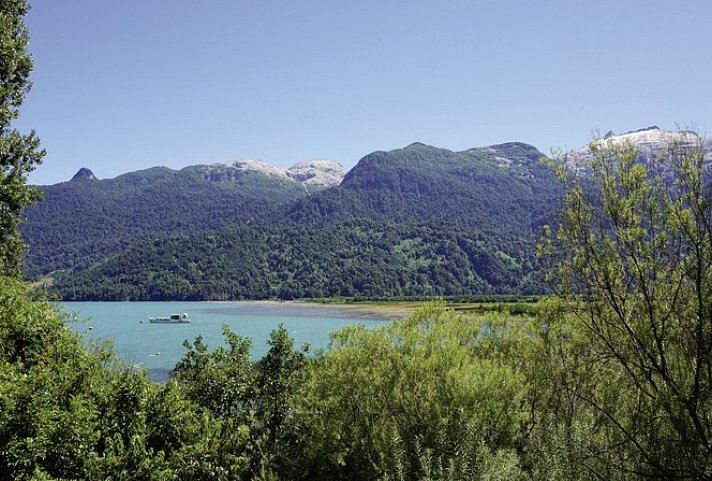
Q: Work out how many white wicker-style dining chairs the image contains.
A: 0